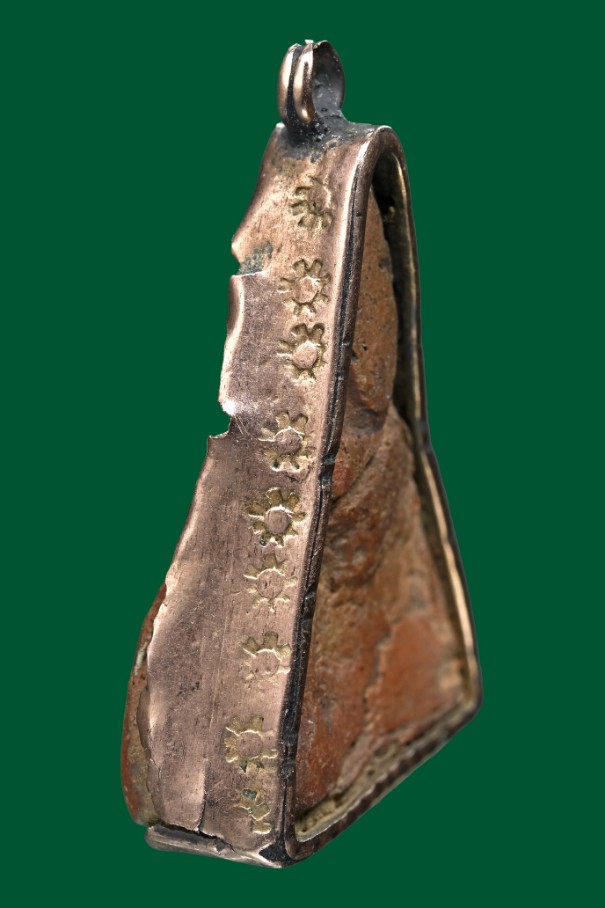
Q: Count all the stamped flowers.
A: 9